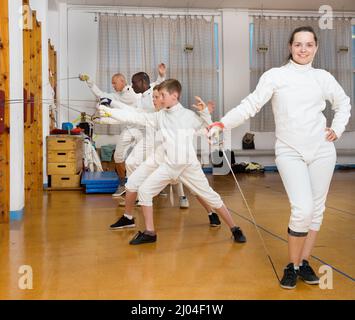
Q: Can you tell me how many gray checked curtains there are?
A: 2